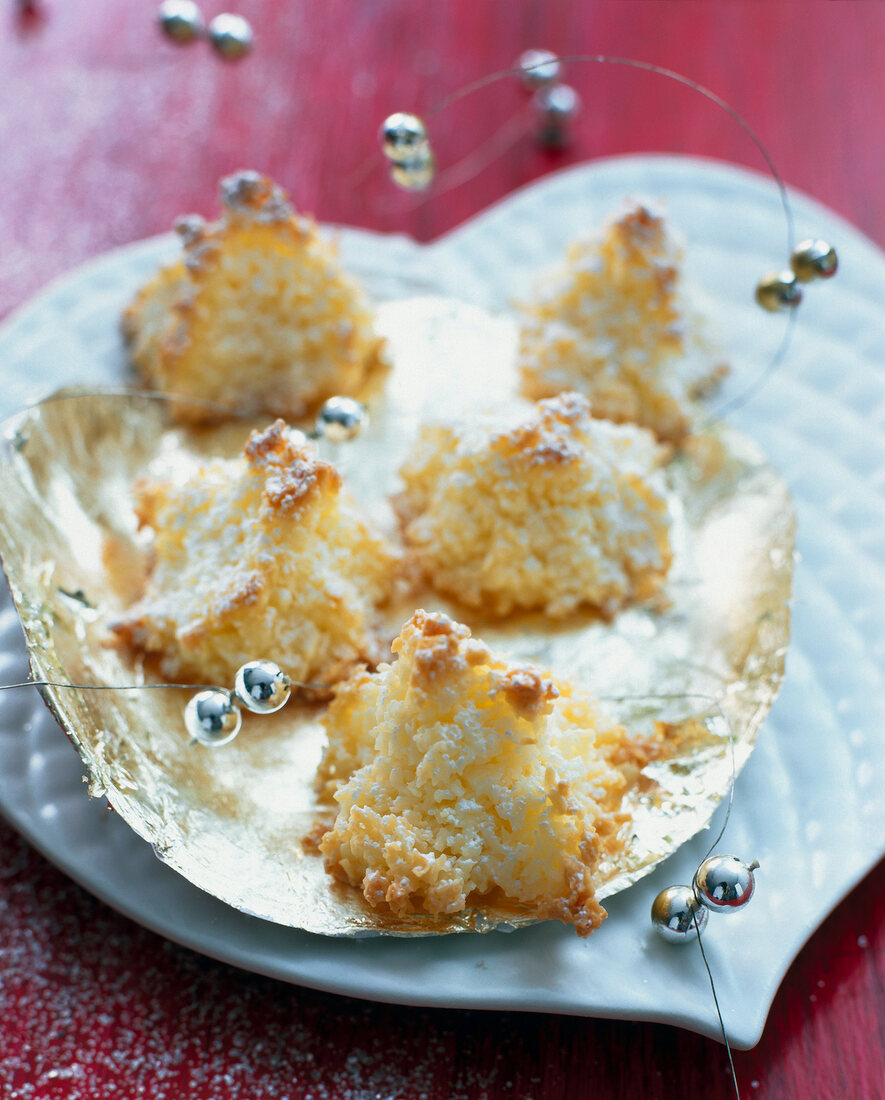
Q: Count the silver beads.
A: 13